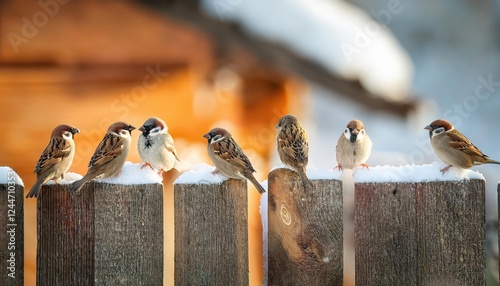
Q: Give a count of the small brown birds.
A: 7